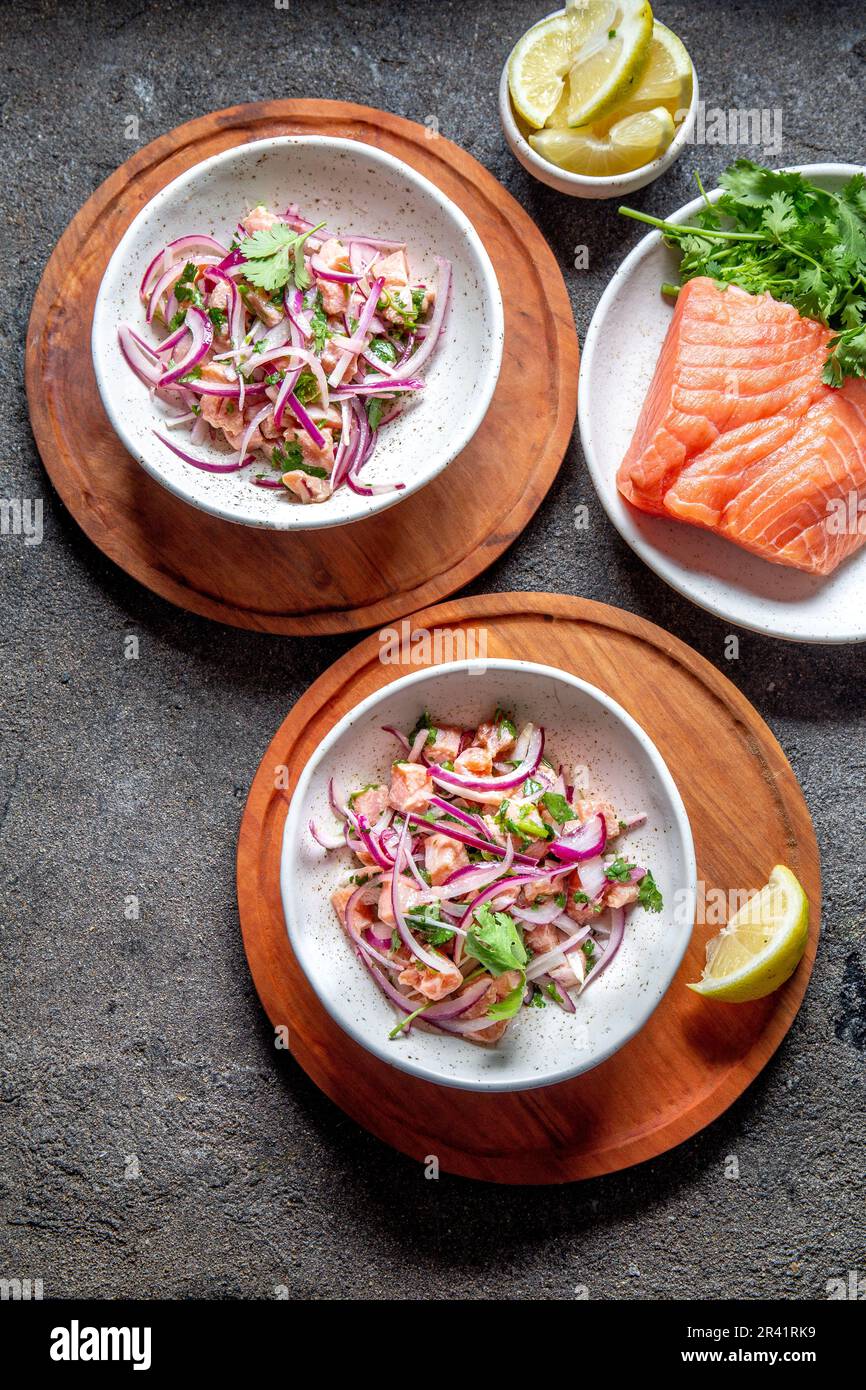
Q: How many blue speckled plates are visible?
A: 0